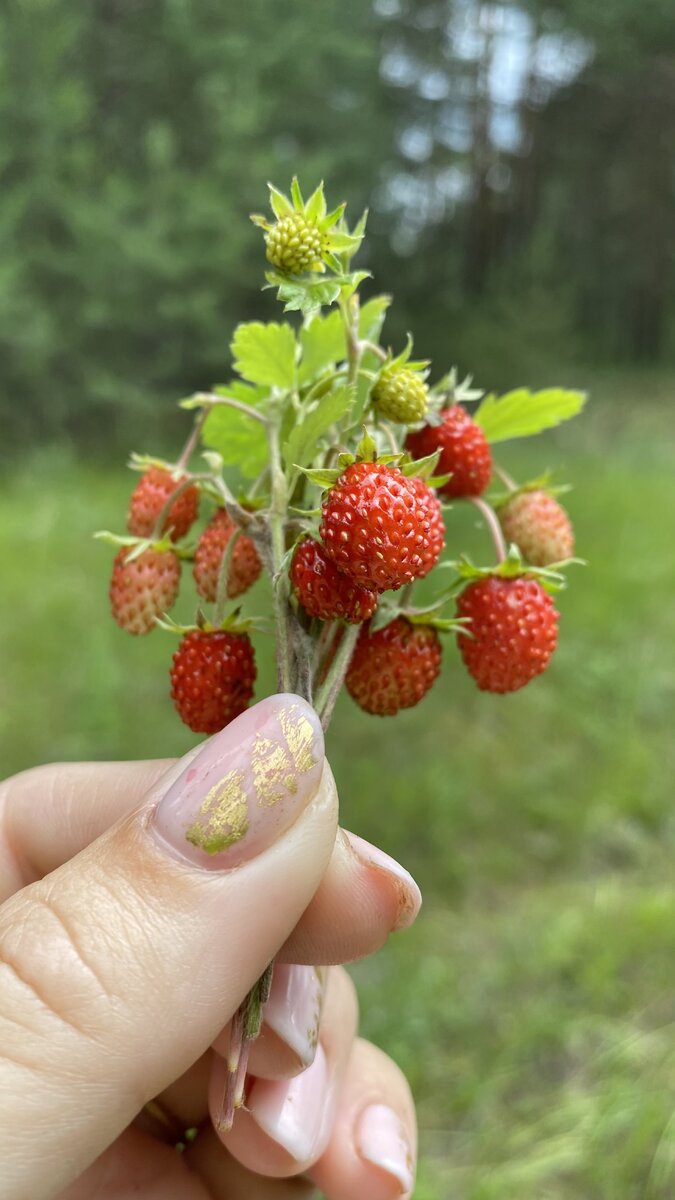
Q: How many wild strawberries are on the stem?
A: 12